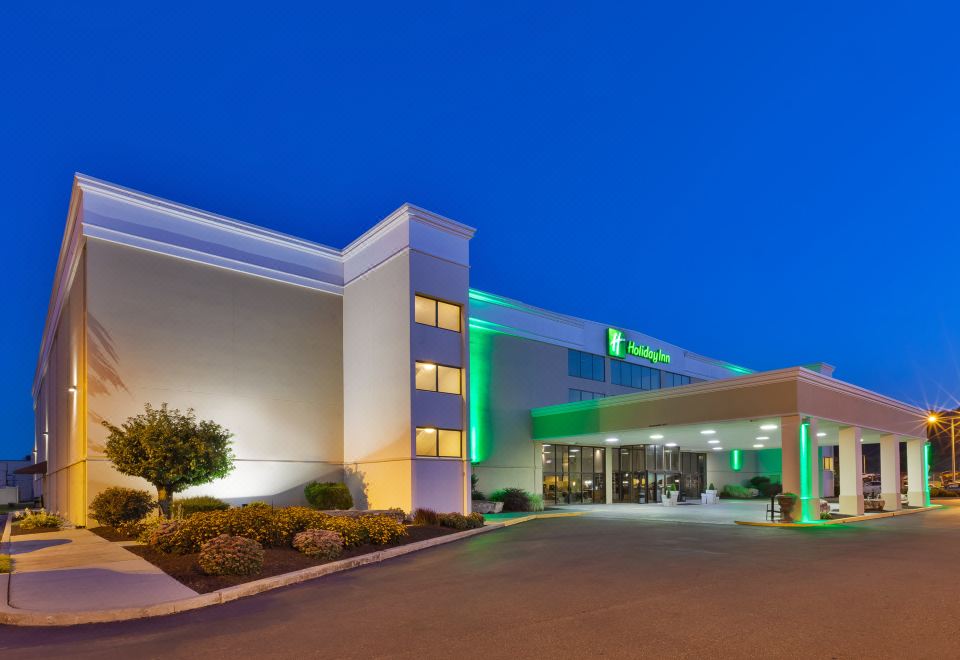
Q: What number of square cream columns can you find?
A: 4